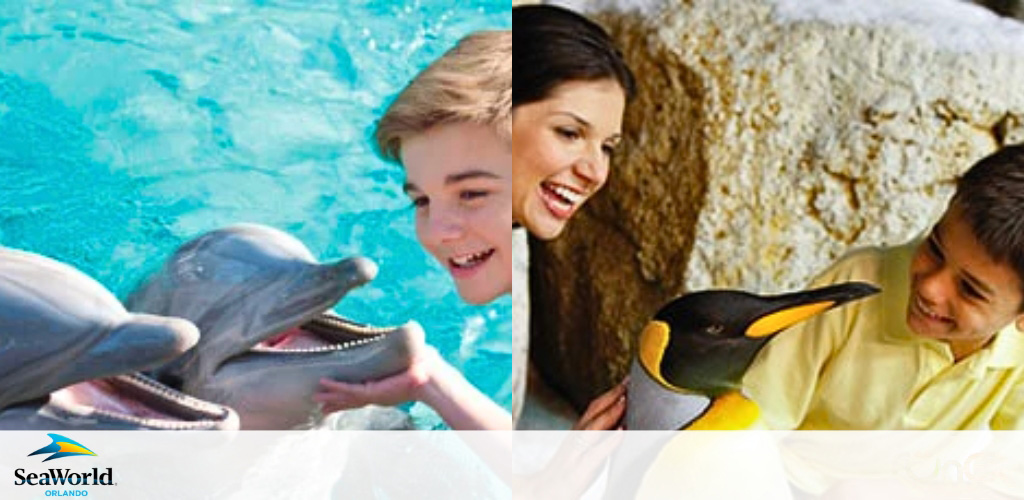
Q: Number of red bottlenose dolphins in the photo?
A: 0